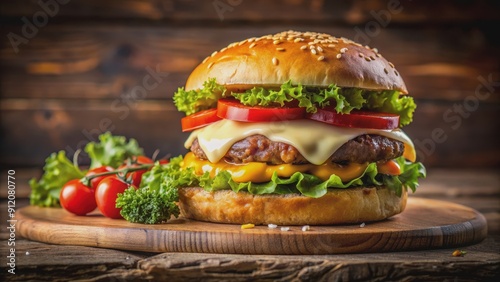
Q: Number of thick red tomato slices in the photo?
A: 3